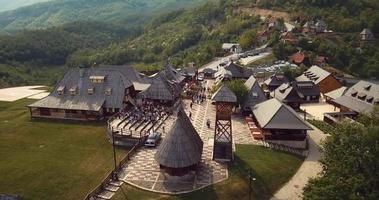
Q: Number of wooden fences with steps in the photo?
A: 1